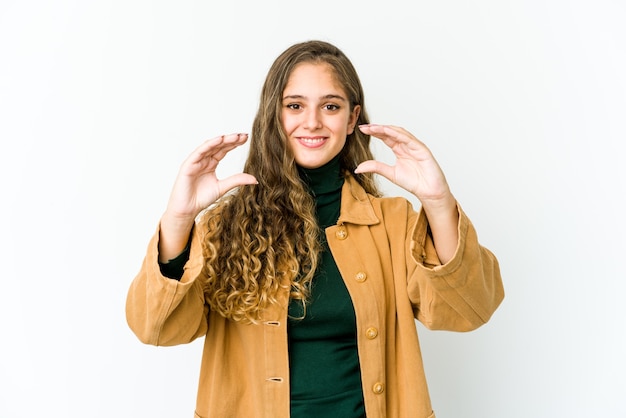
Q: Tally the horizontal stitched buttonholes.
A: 2